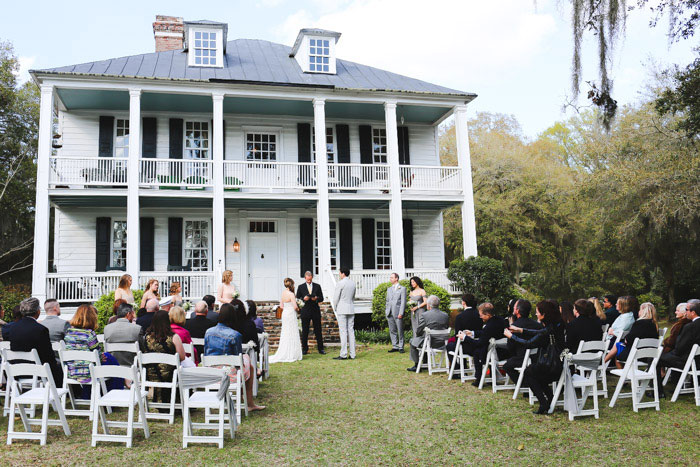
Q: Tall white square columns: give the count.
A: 6